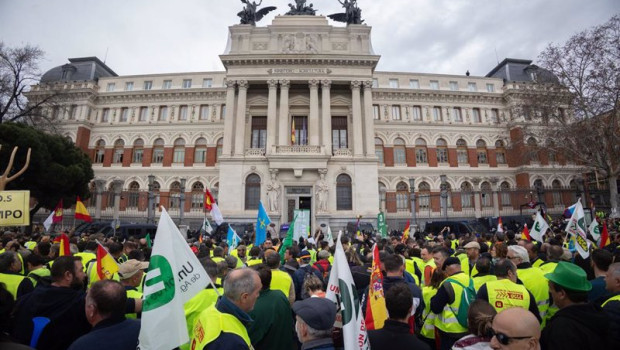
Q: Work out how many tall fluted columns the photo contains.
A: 8